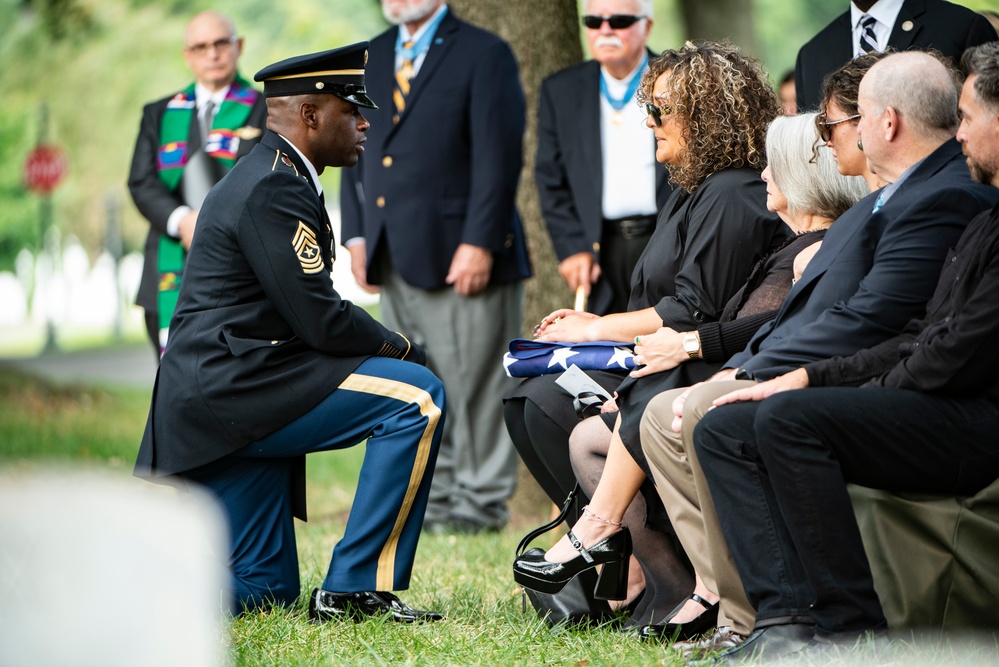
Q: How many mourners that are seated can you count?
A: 5